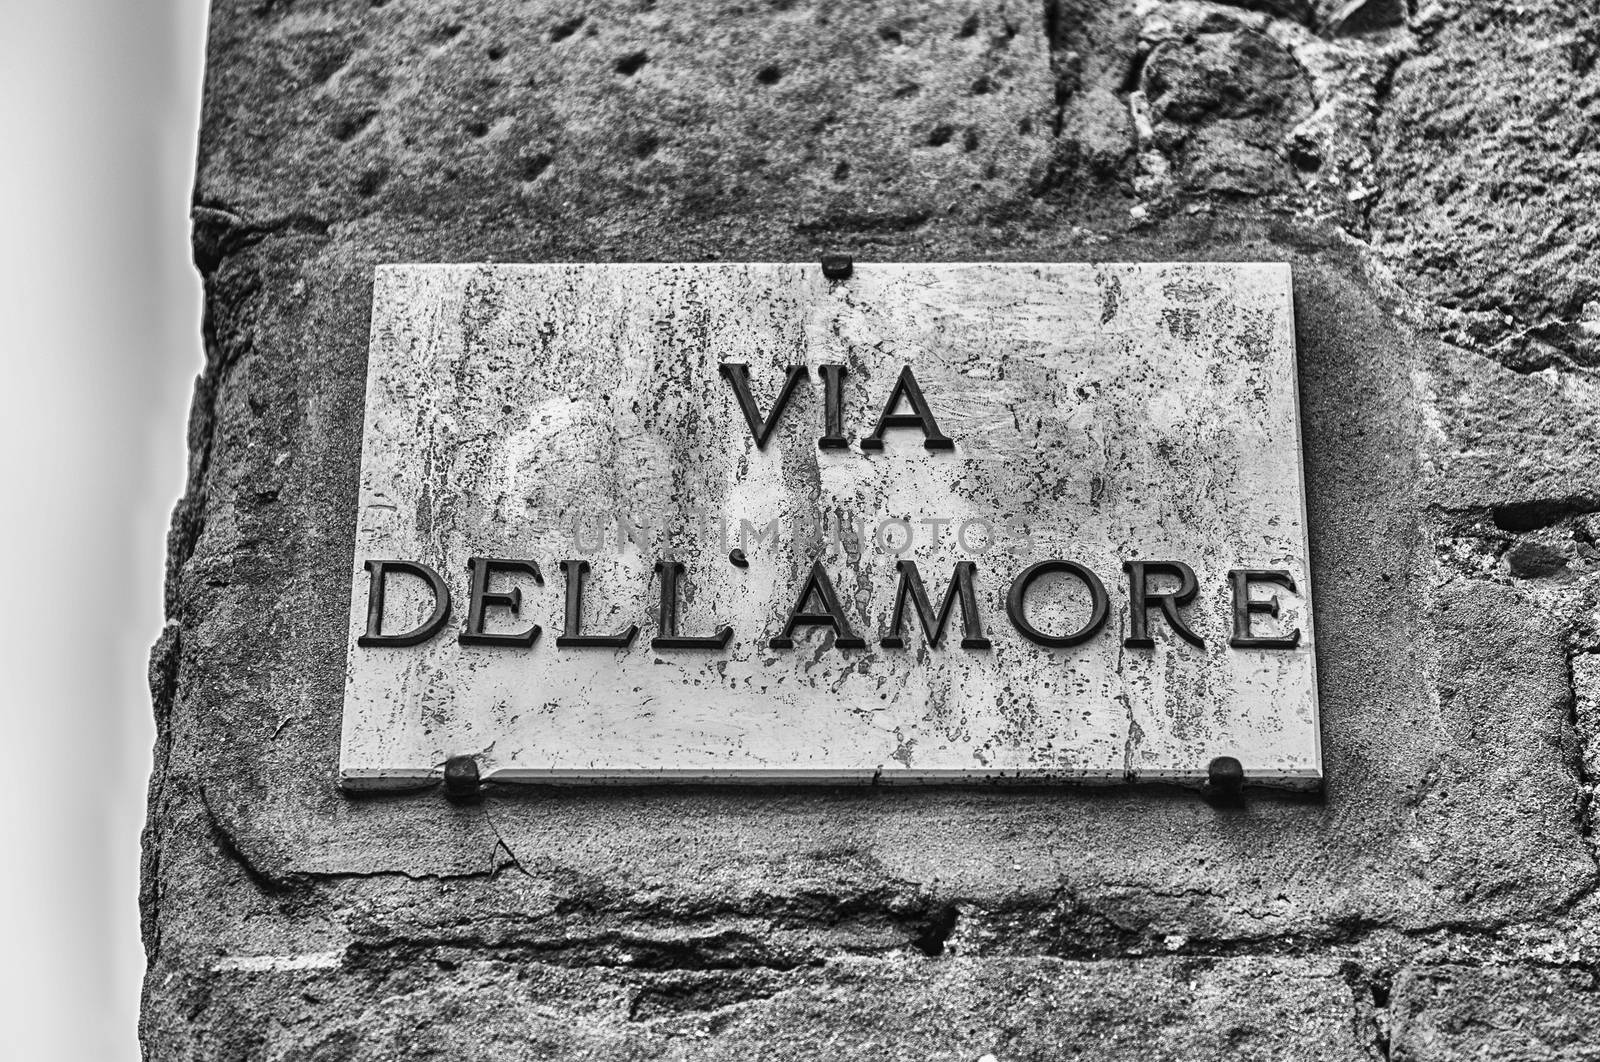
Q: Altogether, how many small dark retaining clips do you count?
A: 3